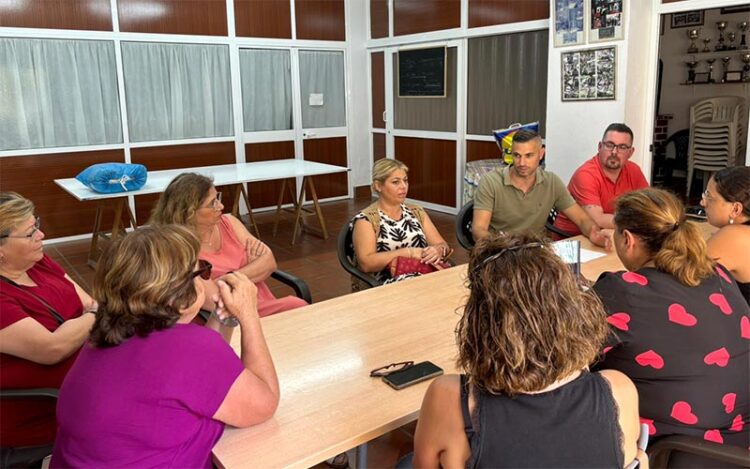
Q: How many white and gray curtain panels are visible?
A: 6